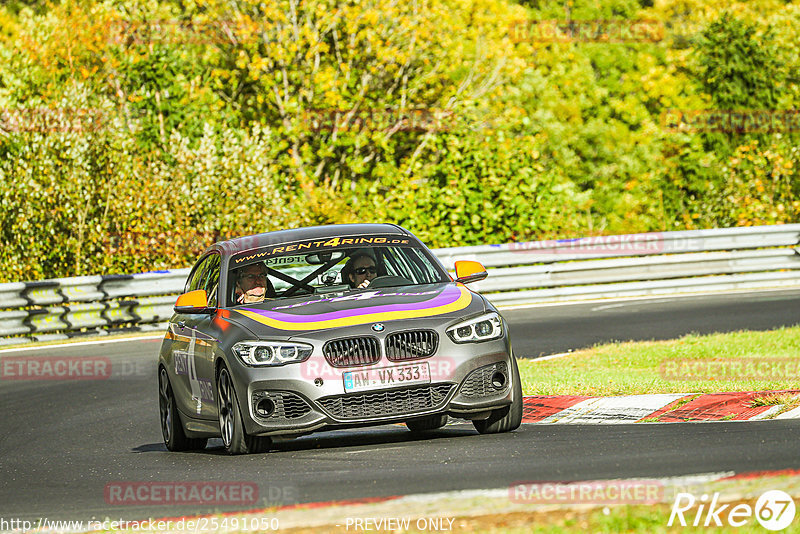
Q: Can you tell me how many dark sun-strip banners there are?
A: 1